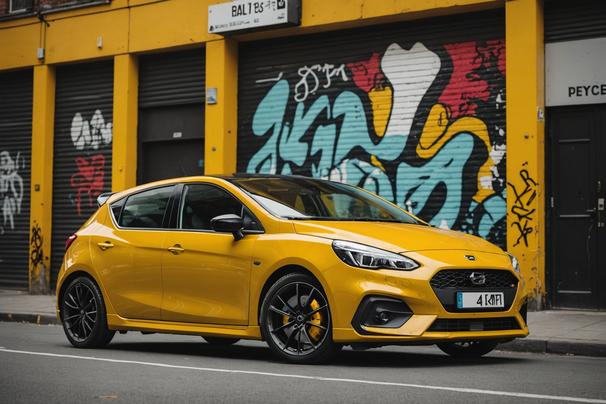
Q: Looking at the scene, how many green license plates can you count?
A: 0